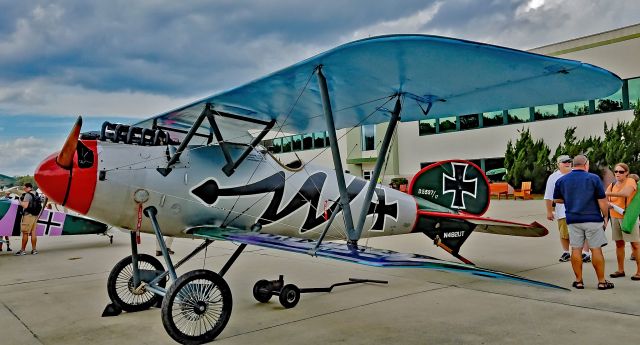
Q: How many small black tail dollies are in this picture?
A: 1